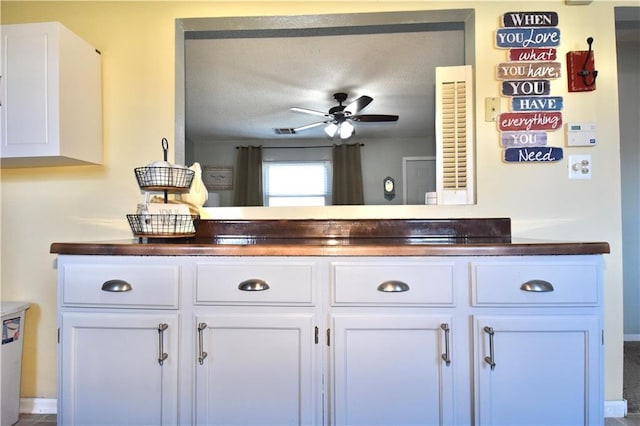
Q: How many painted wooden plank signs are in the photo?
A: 9